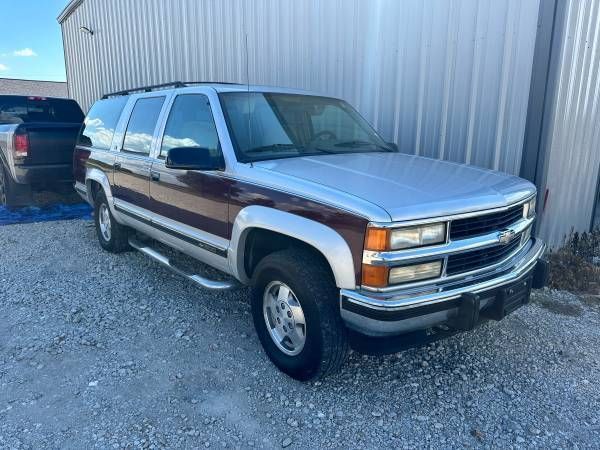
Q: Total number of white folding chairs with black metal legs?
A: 0